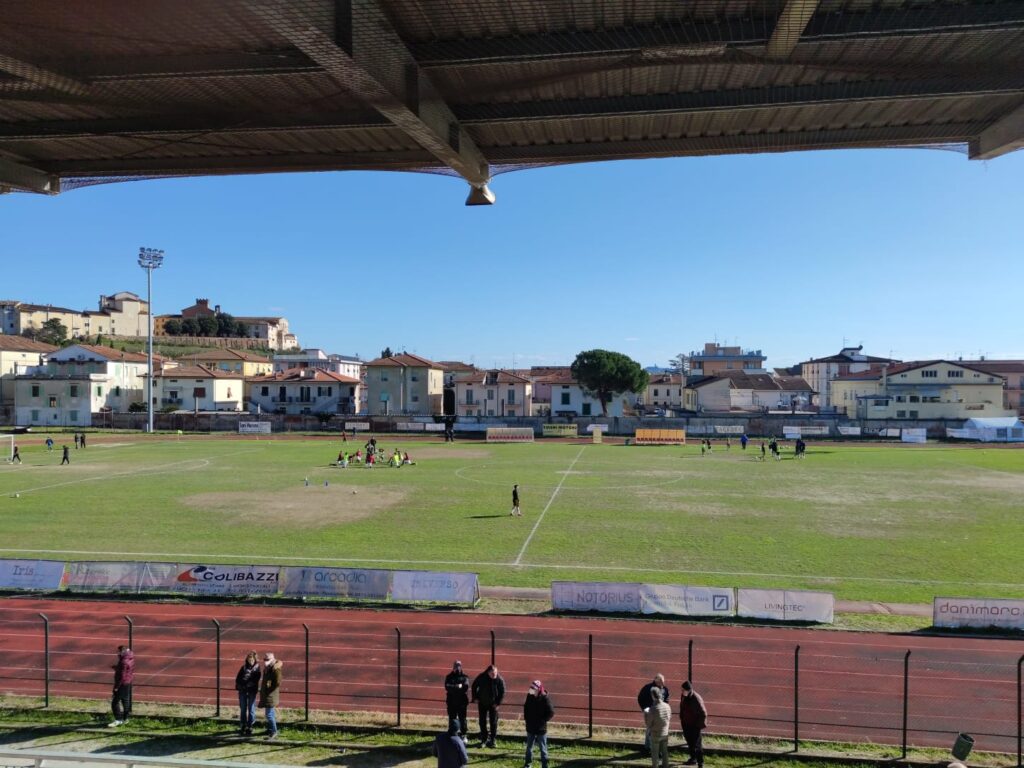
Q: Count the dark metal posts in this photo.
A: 11